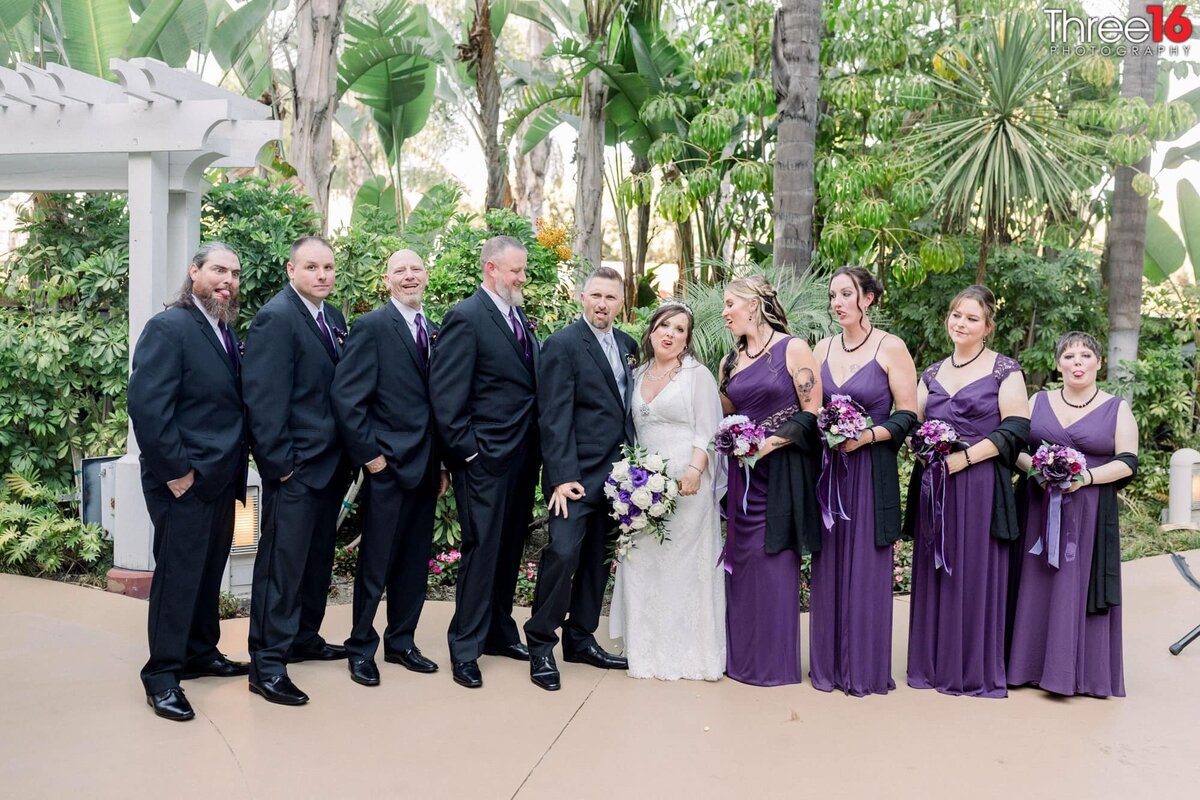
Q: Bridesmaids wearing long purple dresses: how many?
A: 4